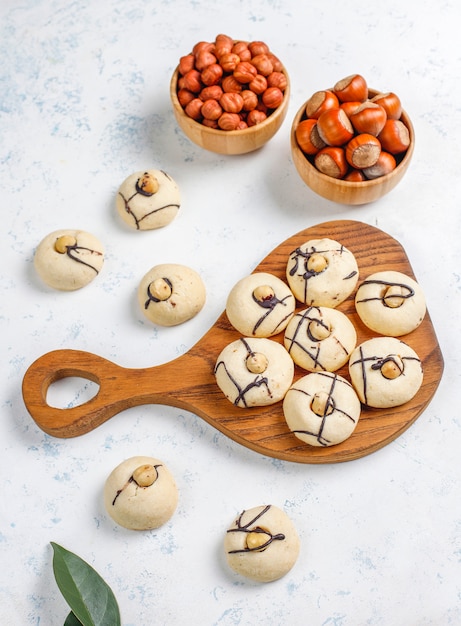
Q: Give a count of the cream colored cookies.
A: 12